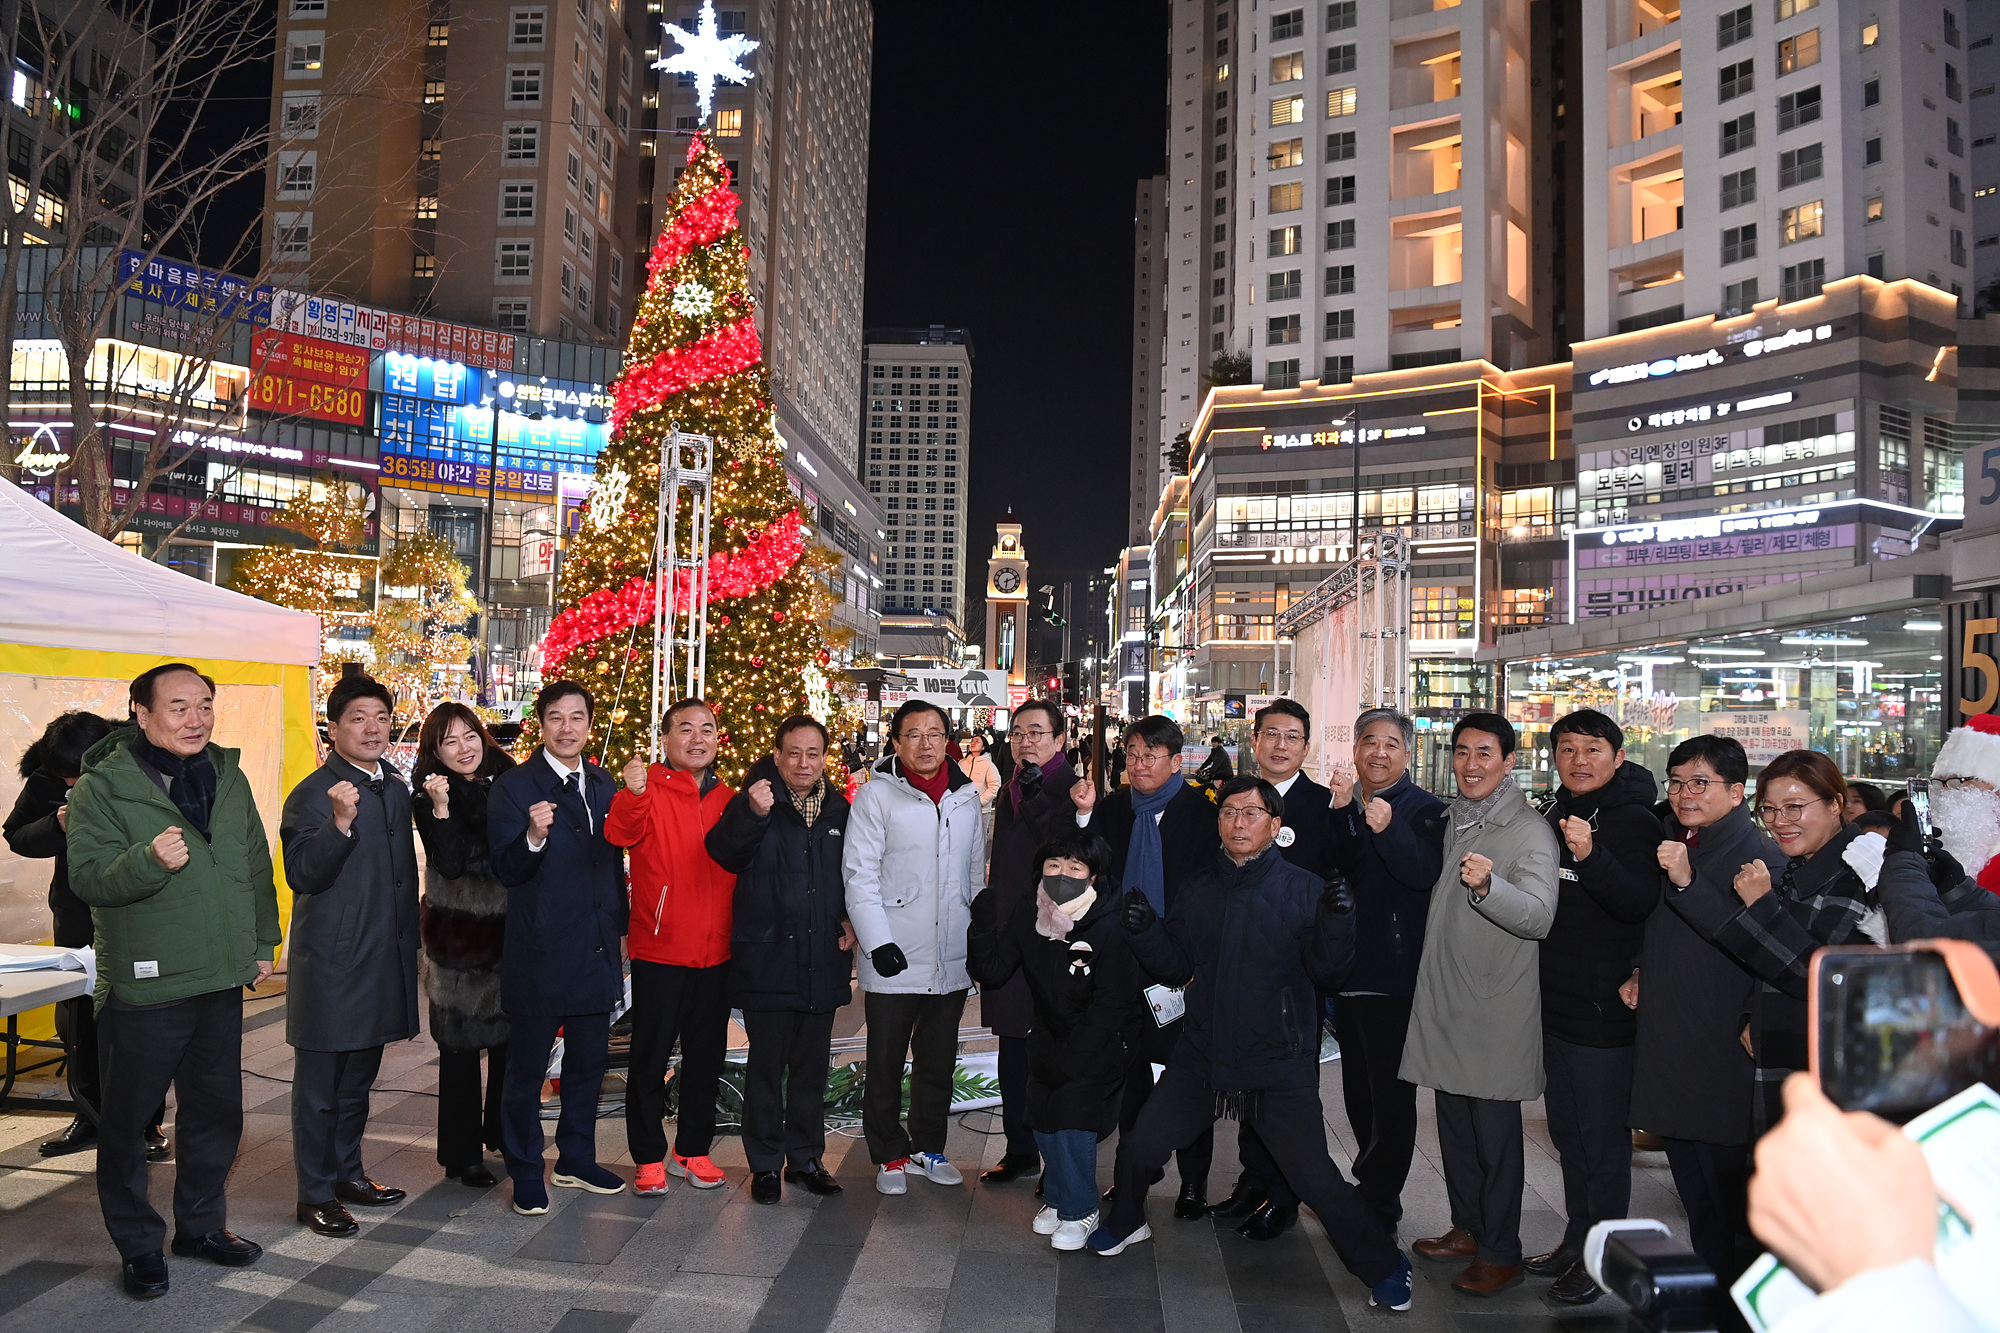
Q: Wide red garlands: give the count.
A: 3